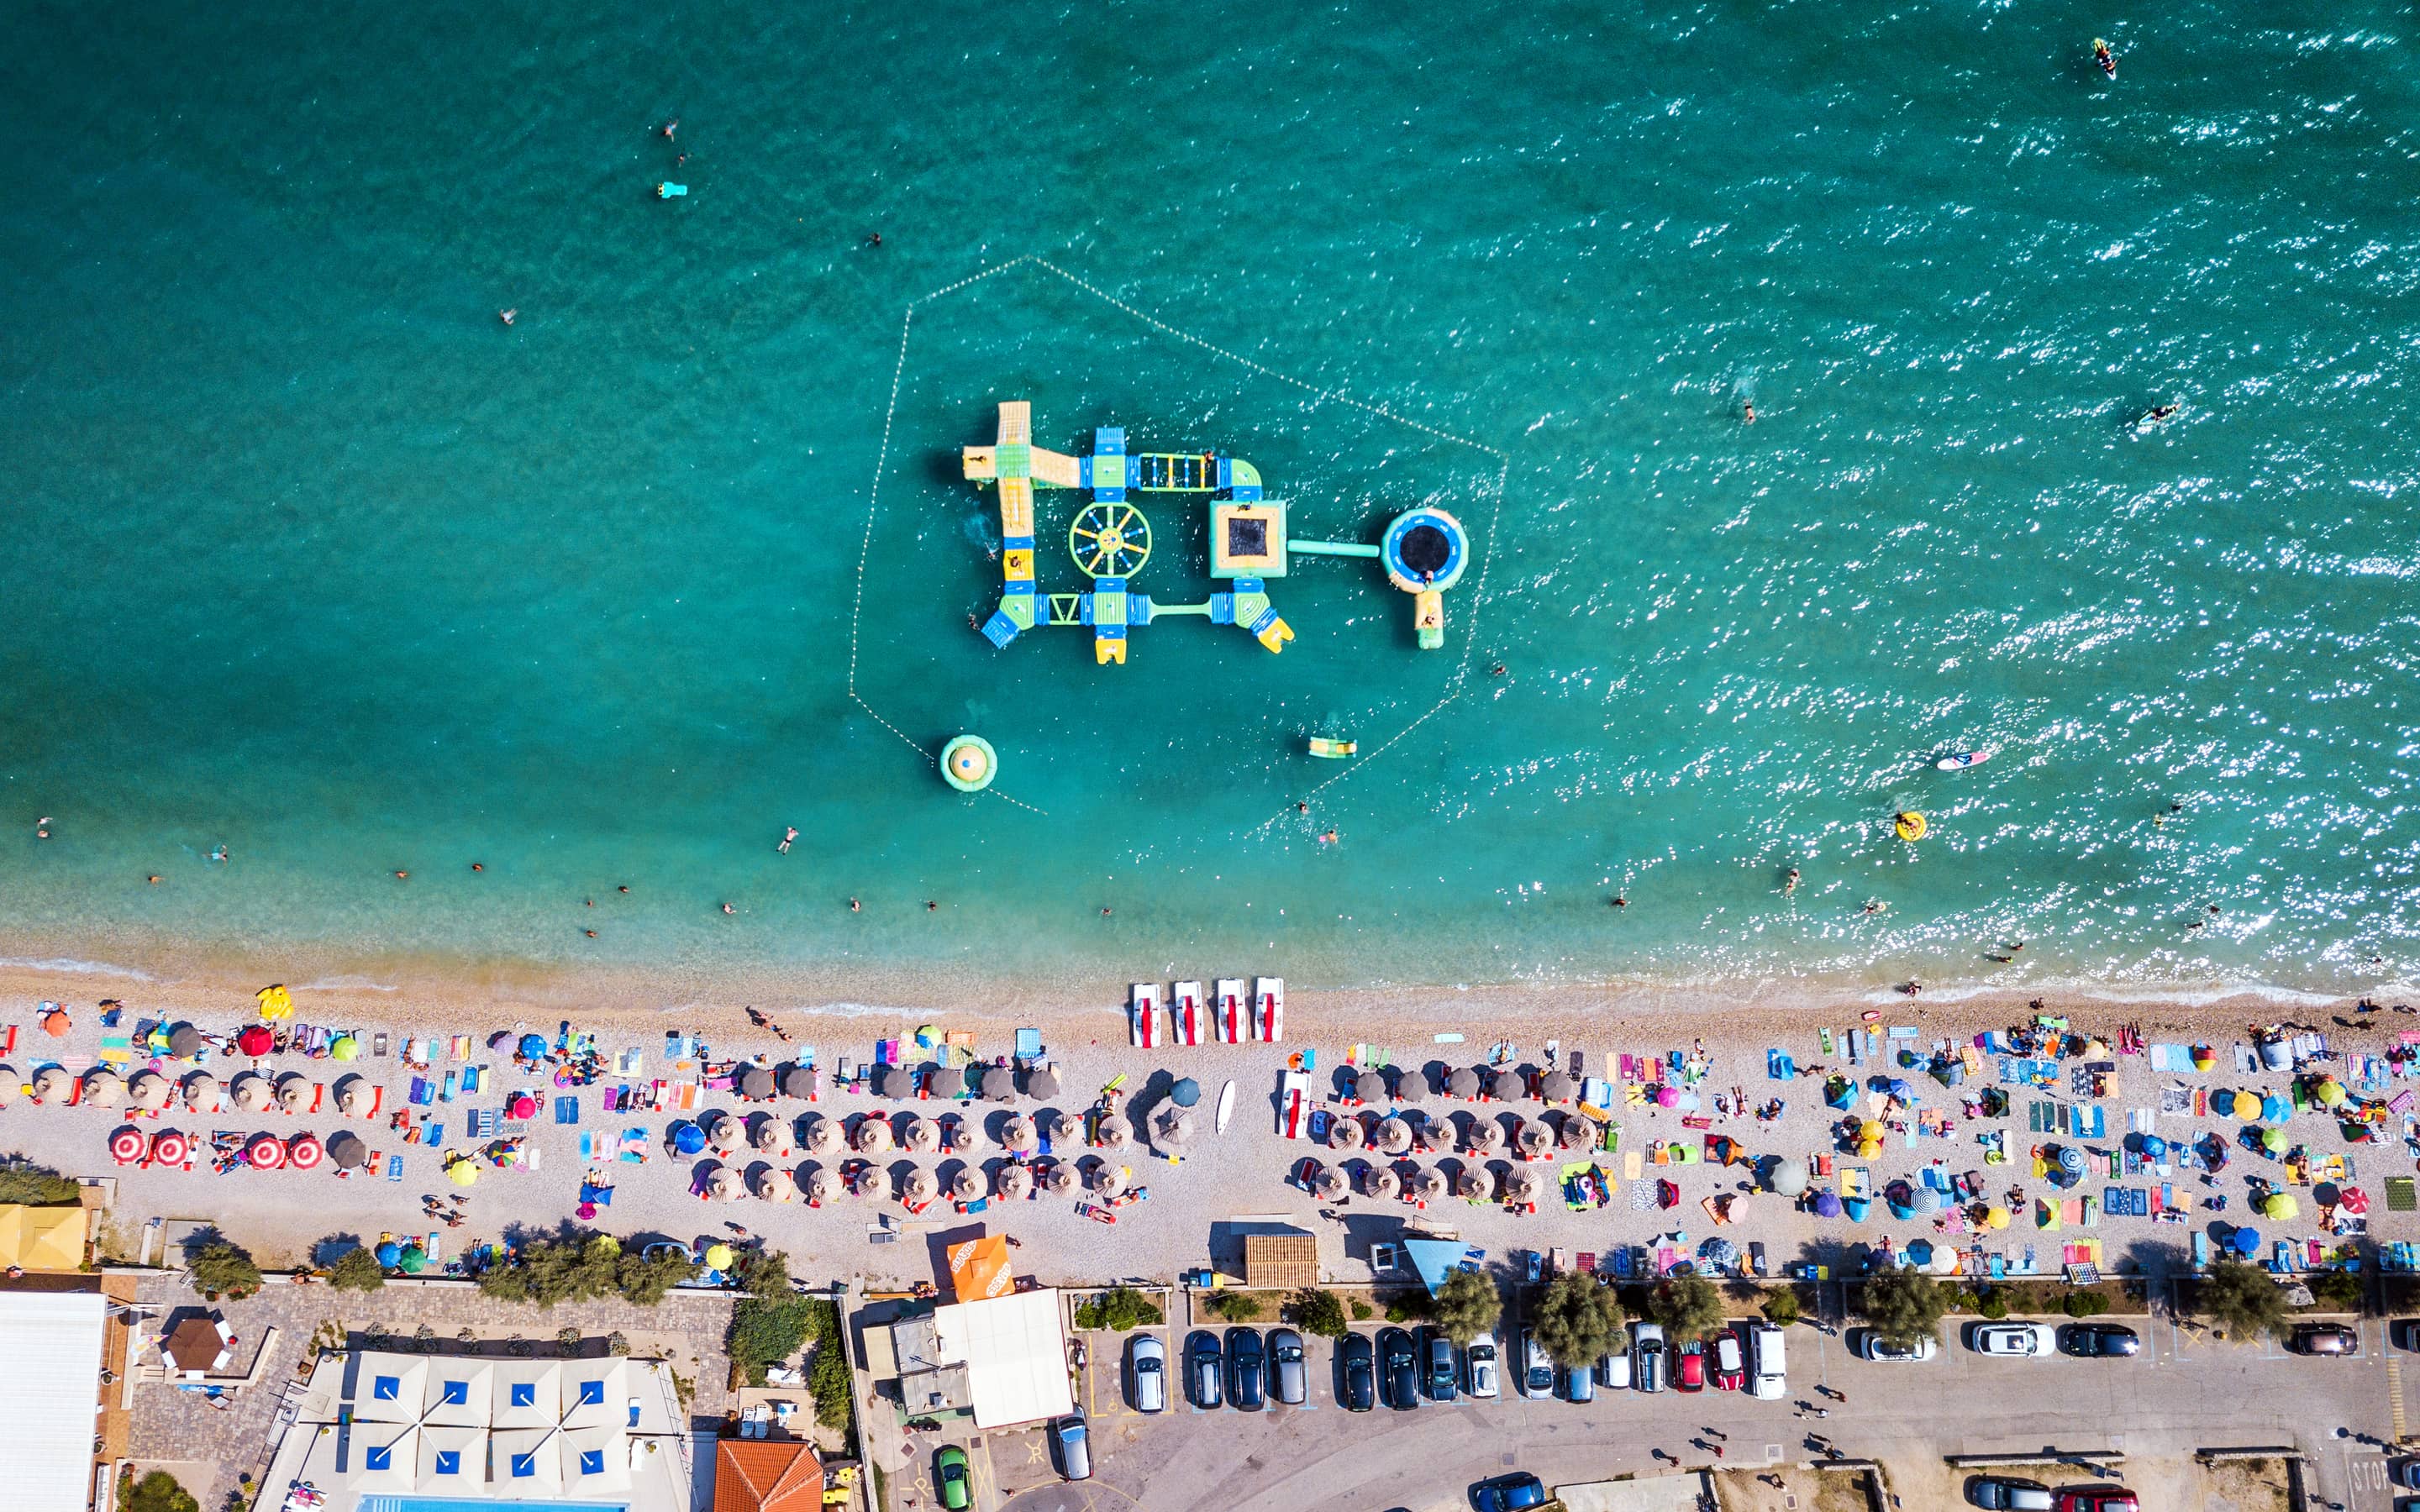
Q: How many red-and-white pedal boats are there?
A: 5